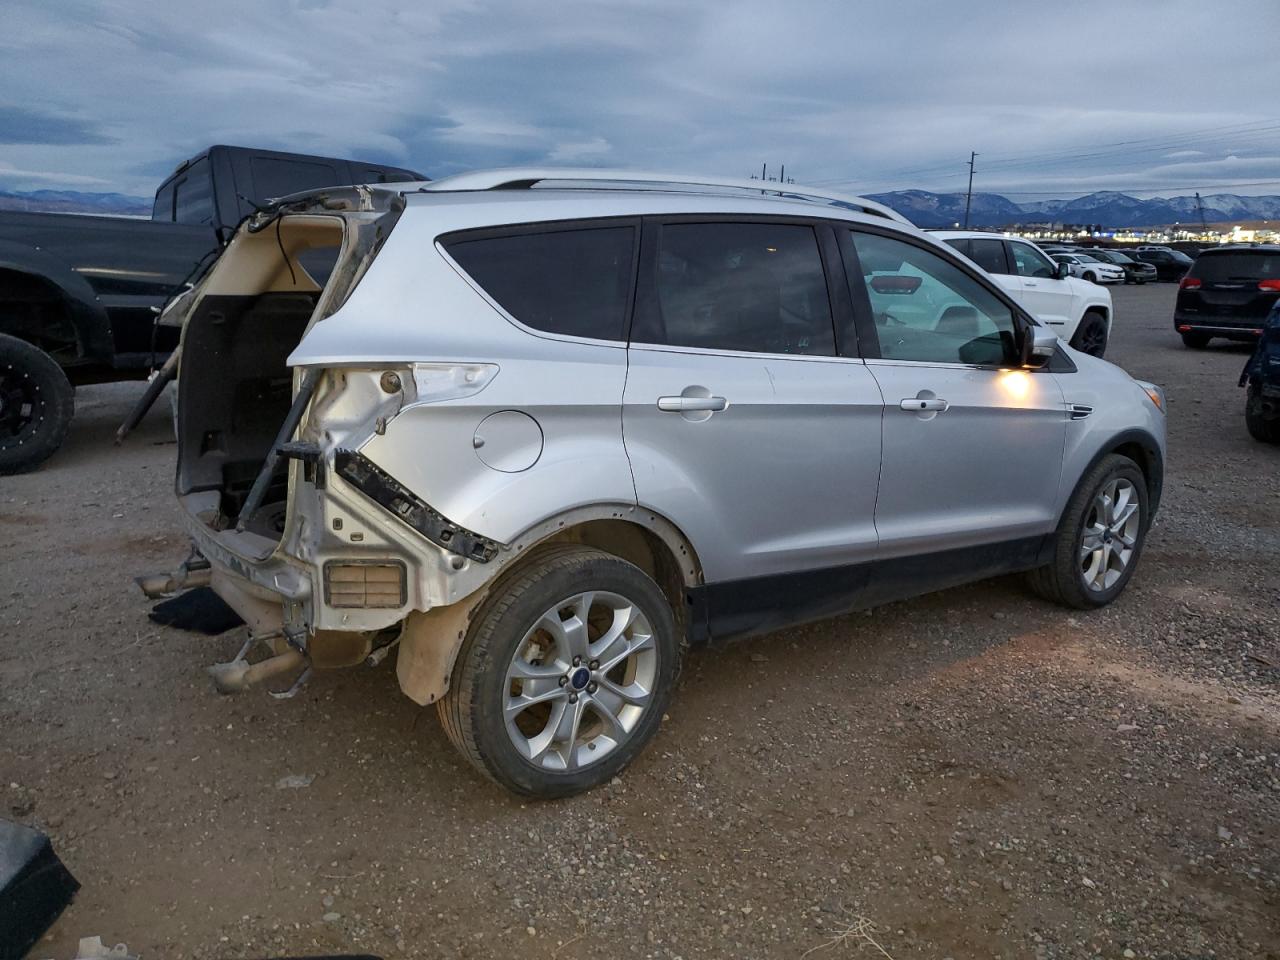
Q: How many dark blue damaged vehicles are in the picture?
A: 1